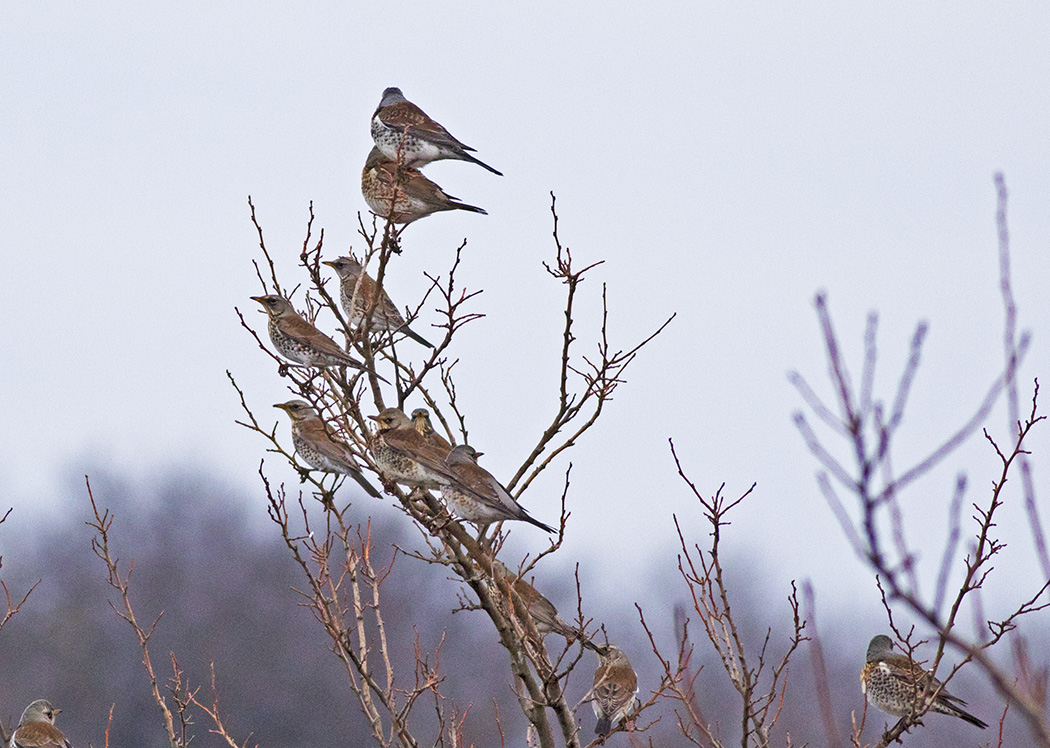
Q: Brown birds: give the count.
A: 12